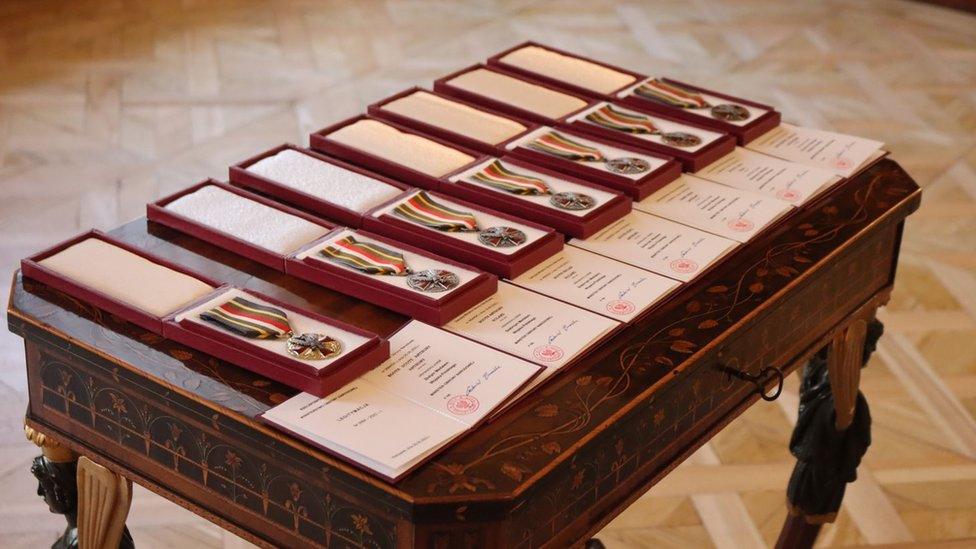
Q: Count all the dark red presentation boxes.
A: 7